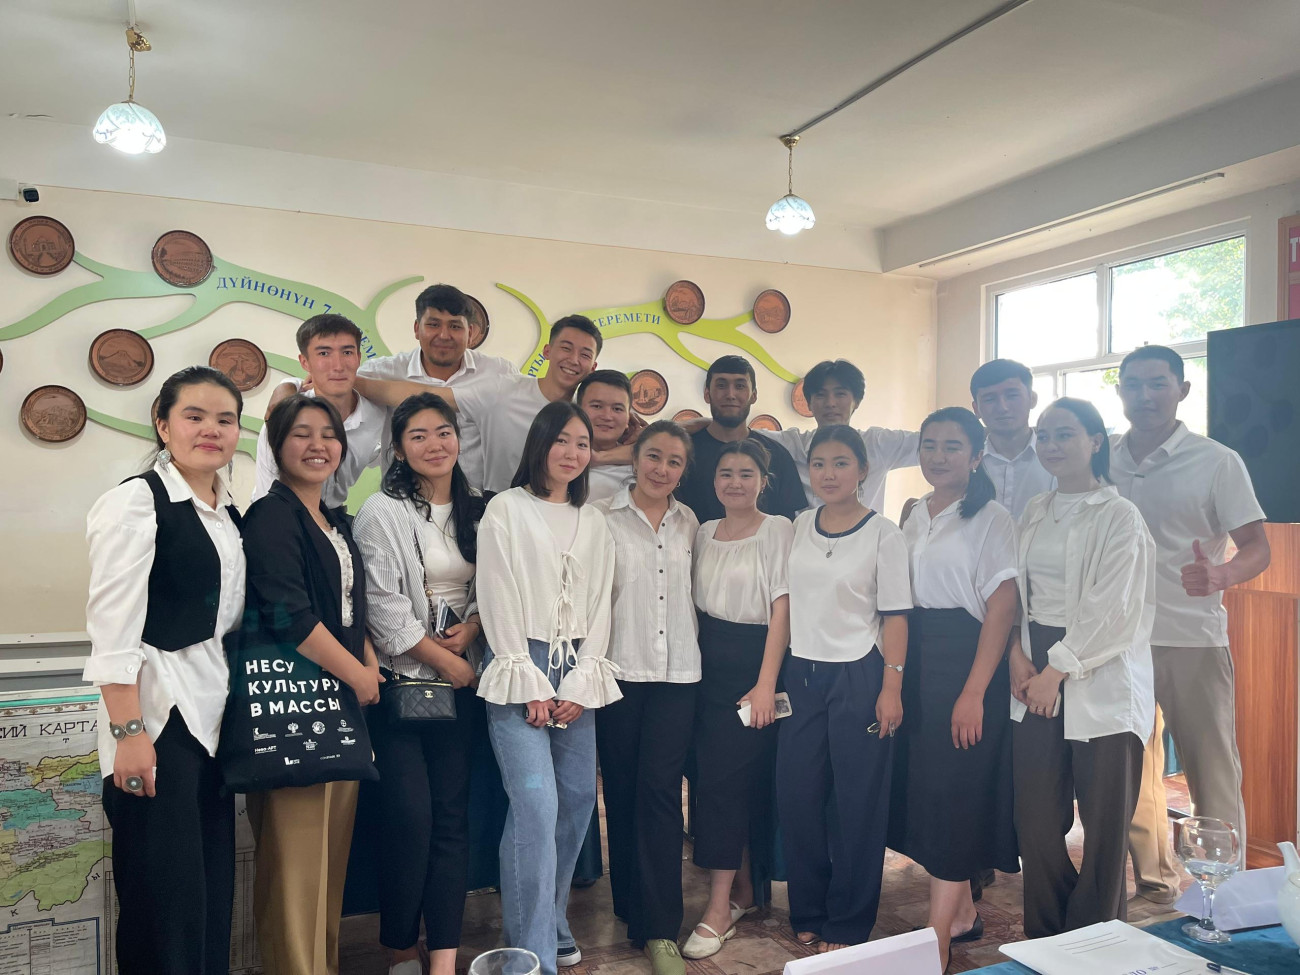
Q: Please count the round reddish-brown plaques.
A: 14